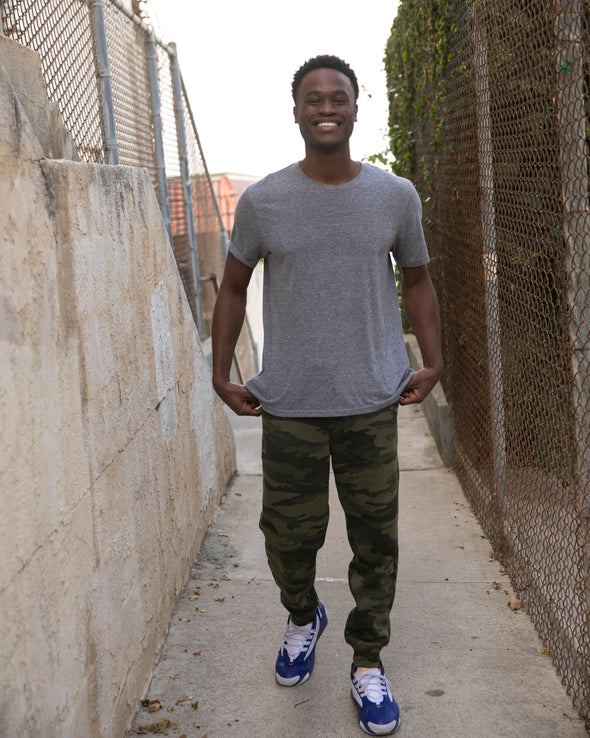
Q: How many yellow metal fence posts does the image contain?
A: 0